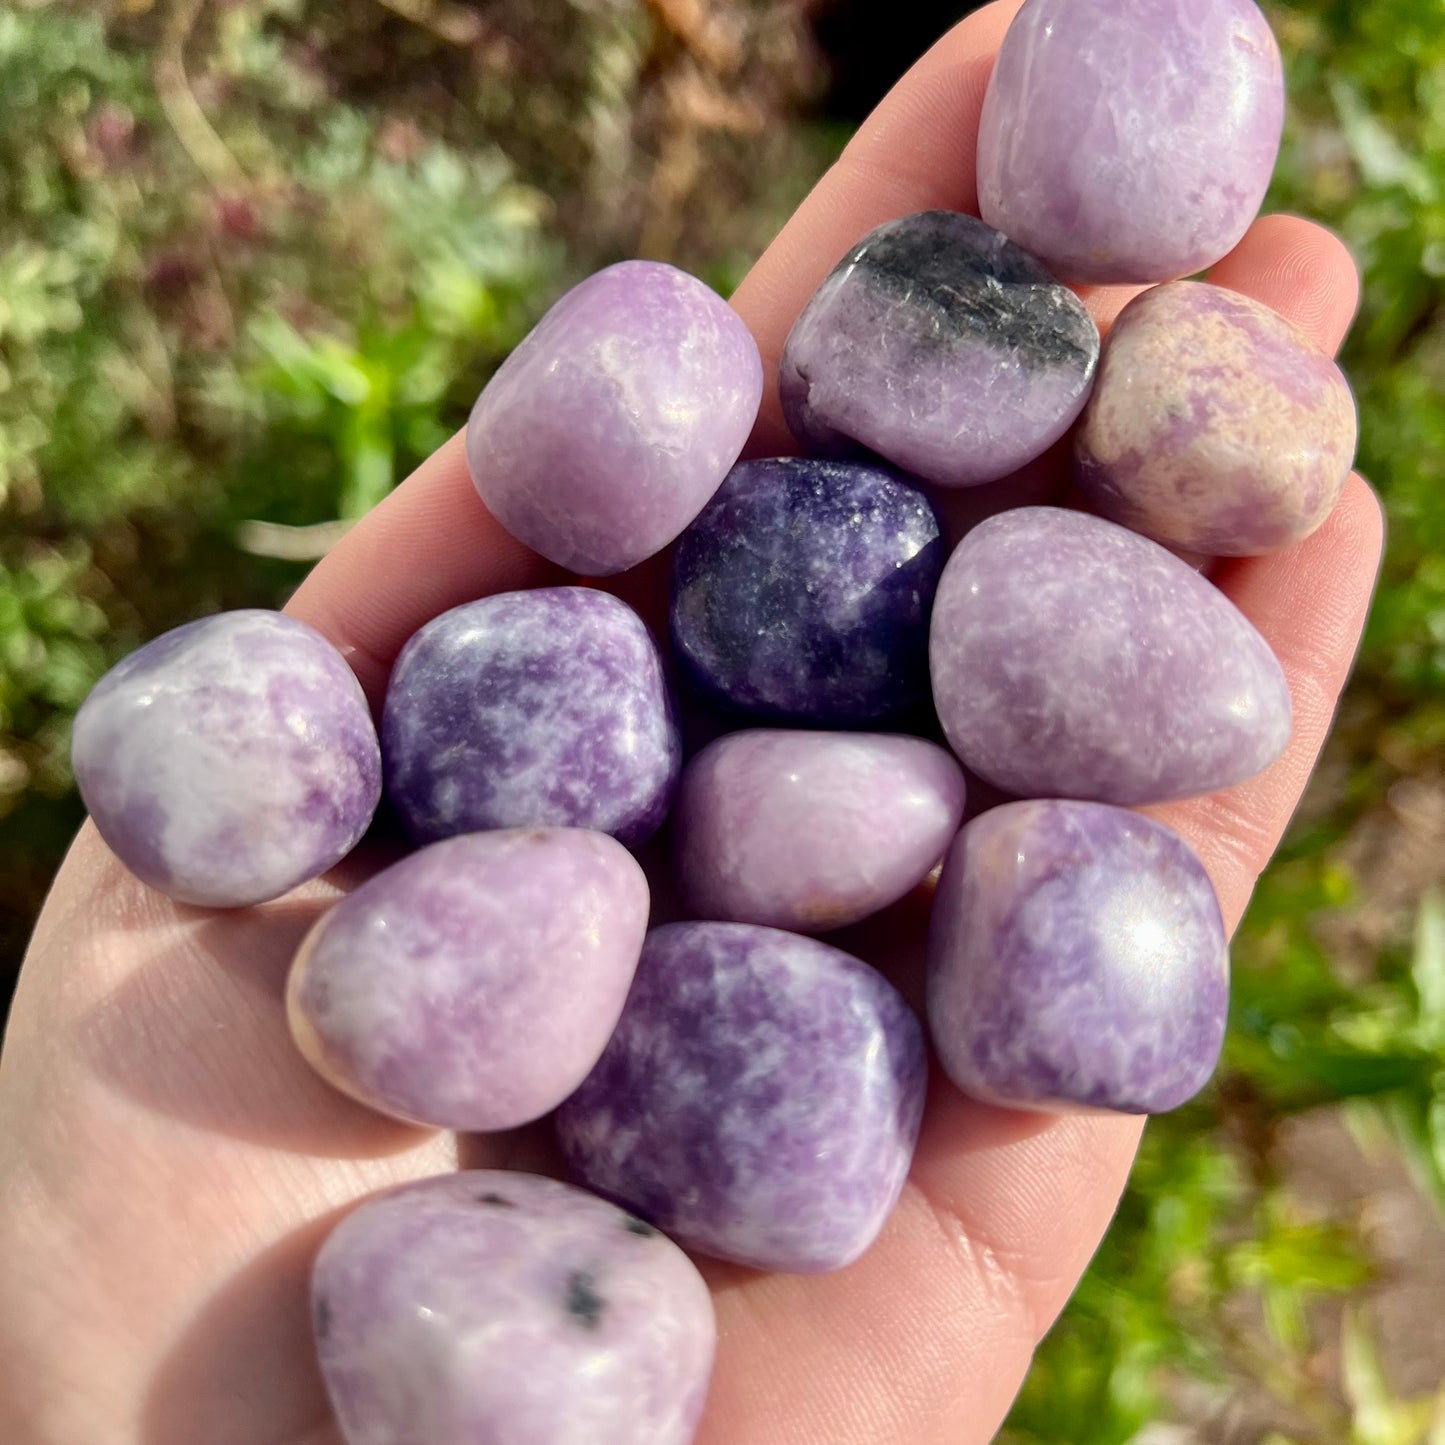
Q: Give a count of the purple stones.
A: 13